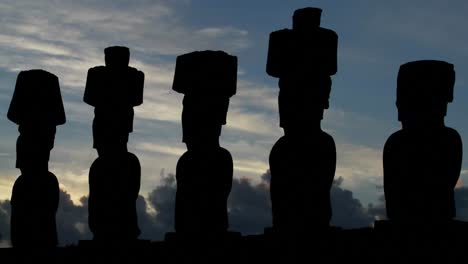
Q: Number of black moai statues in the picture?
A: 5